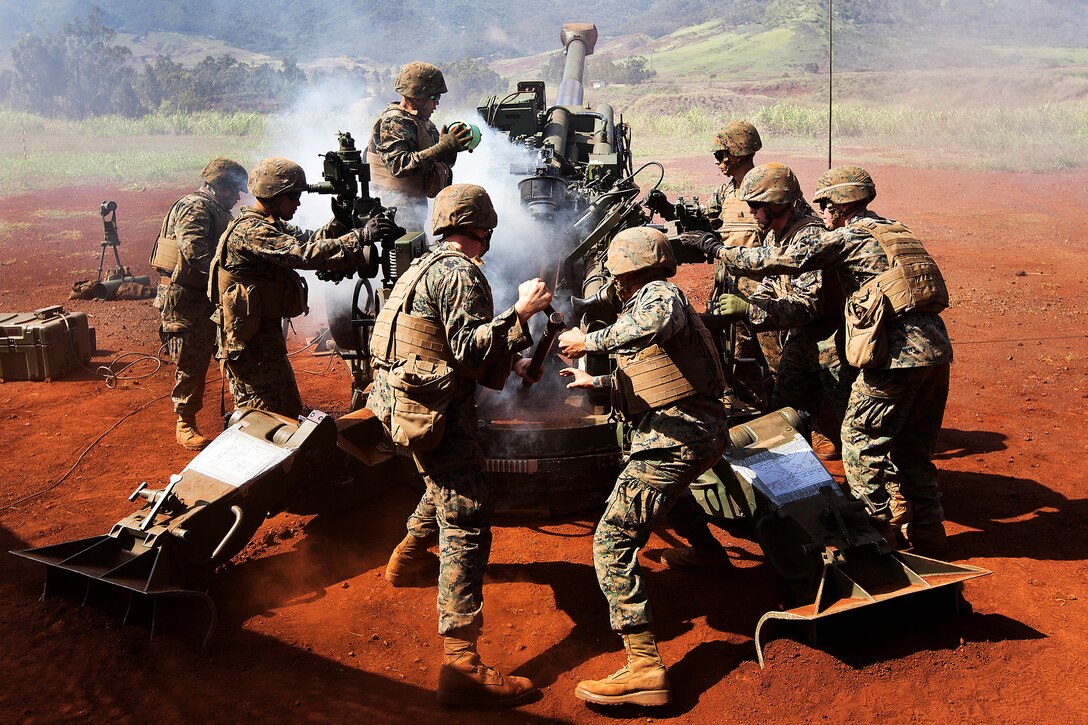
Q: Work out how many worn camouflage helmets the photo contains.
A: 8